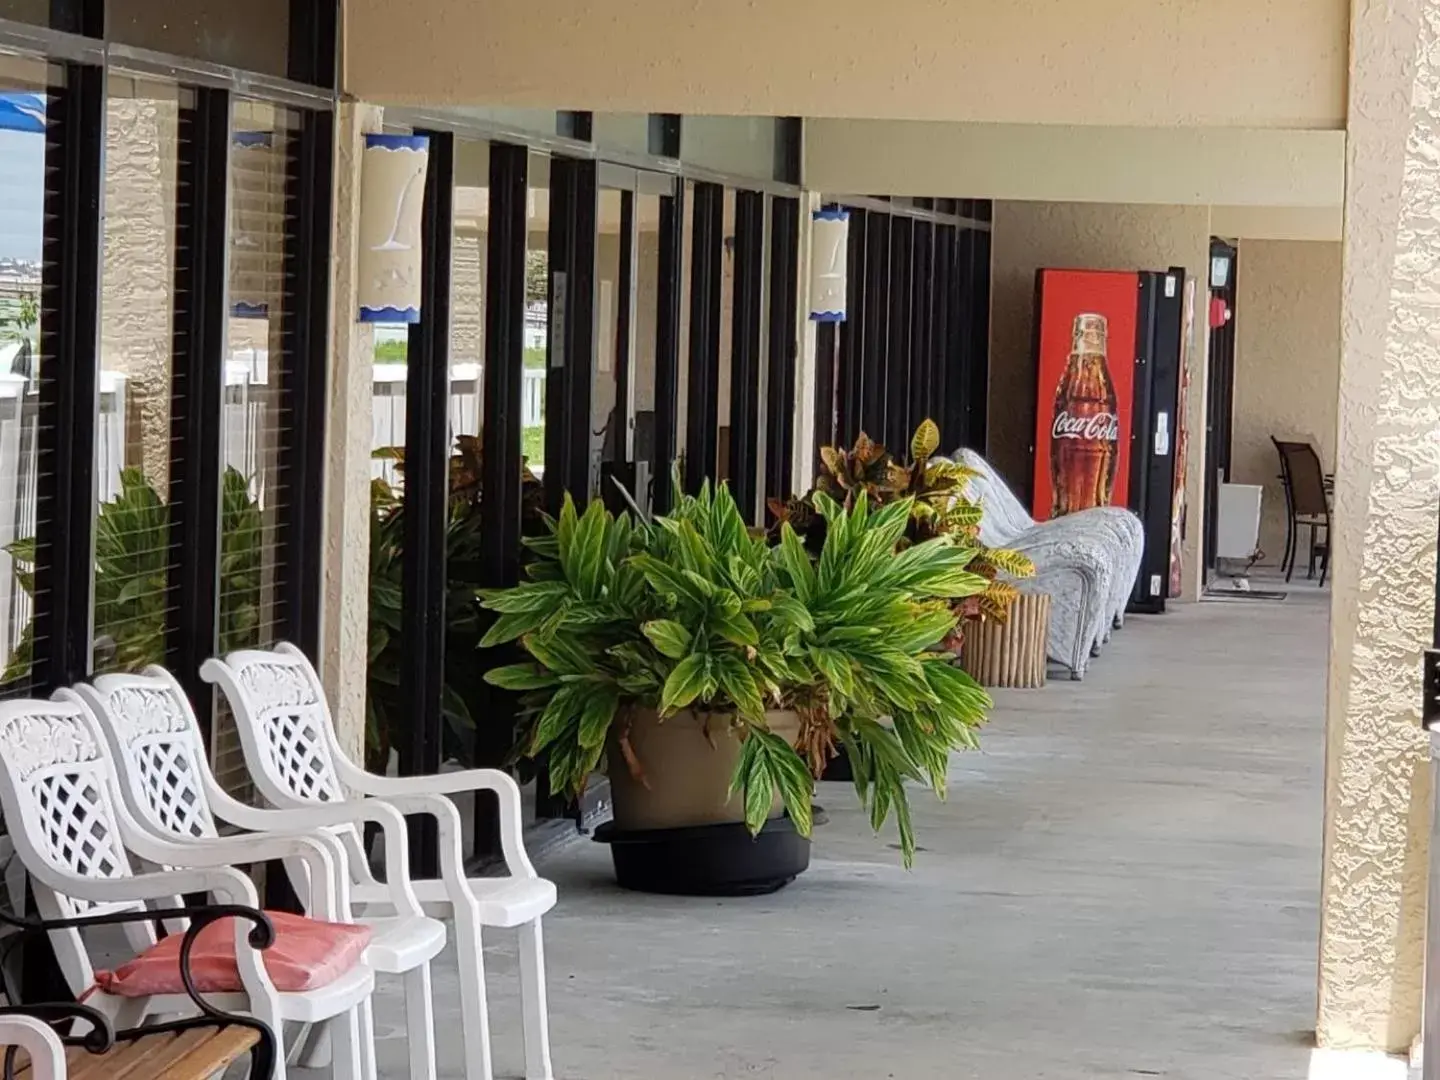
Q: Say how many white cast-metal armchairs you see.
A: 3